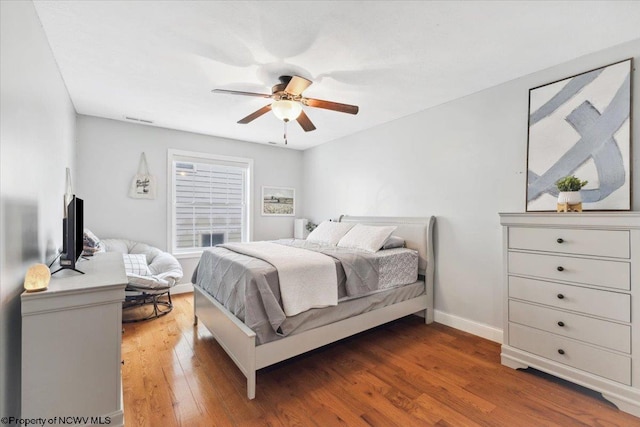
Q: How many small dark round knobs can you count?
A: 5